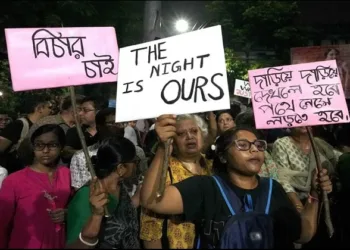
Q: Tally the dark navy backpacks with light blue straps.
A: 1